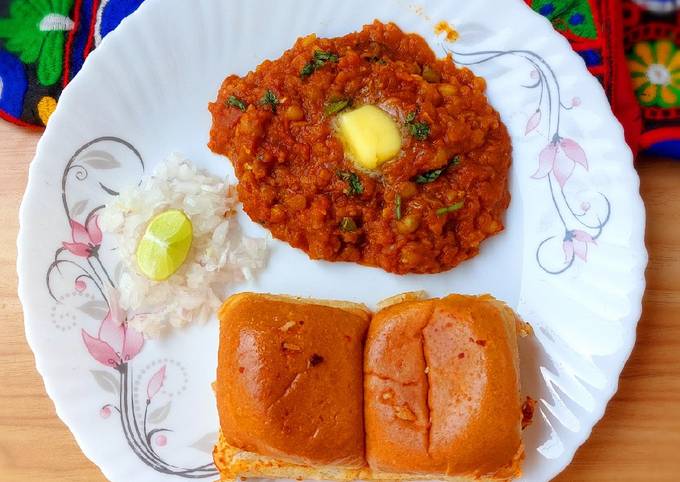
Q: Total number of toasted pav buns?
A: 2